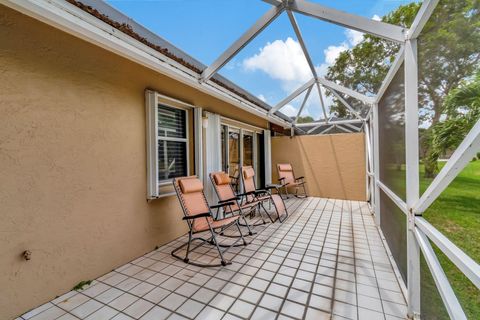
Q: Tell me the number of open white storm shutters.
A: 4